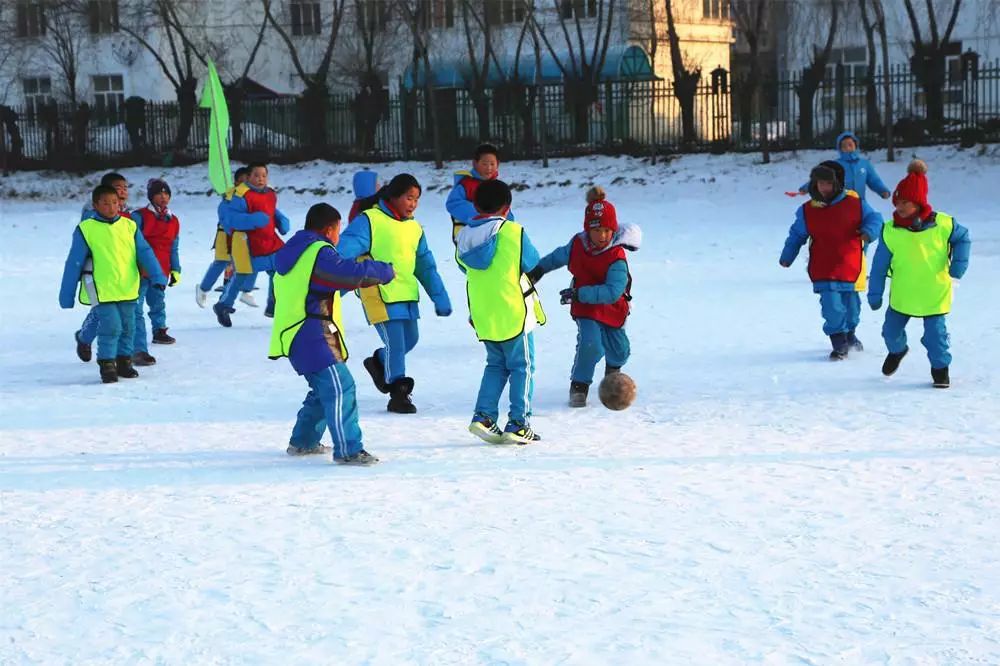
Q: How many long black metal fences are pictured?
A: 1